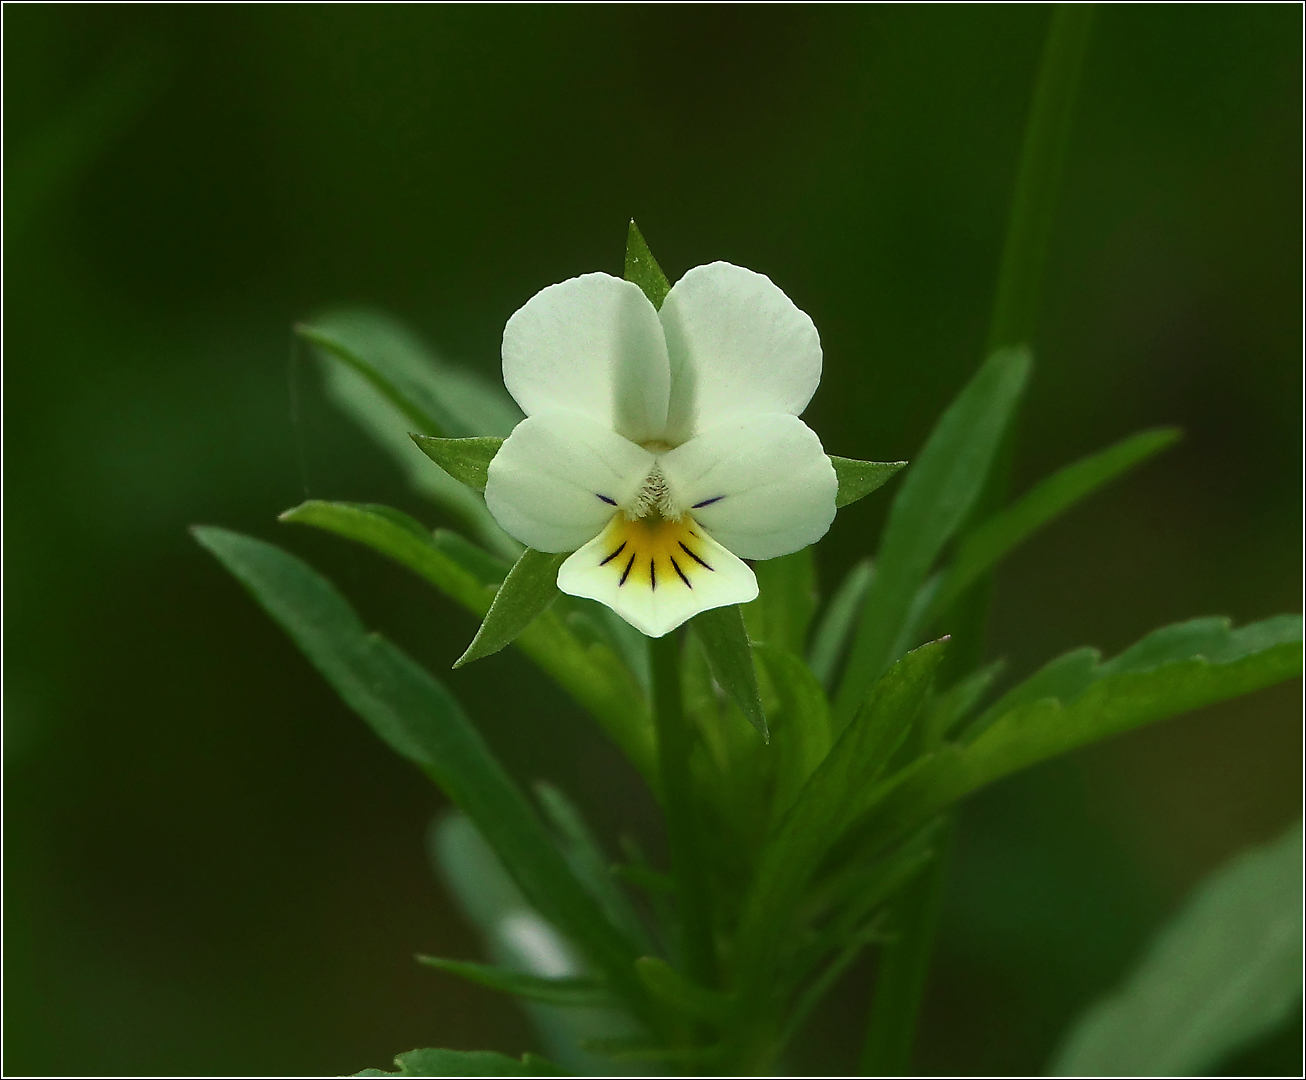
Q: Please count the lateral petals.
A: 2